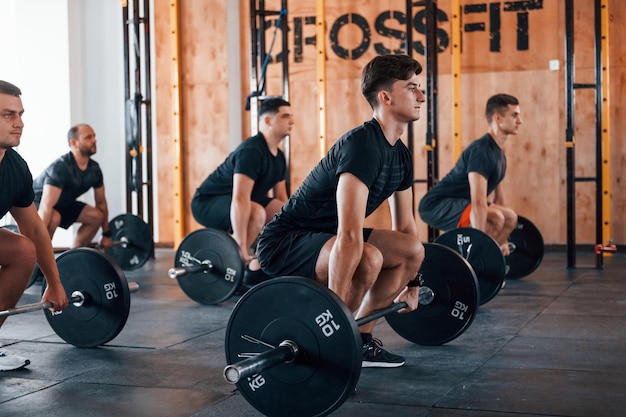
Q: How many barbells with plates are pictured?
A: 5